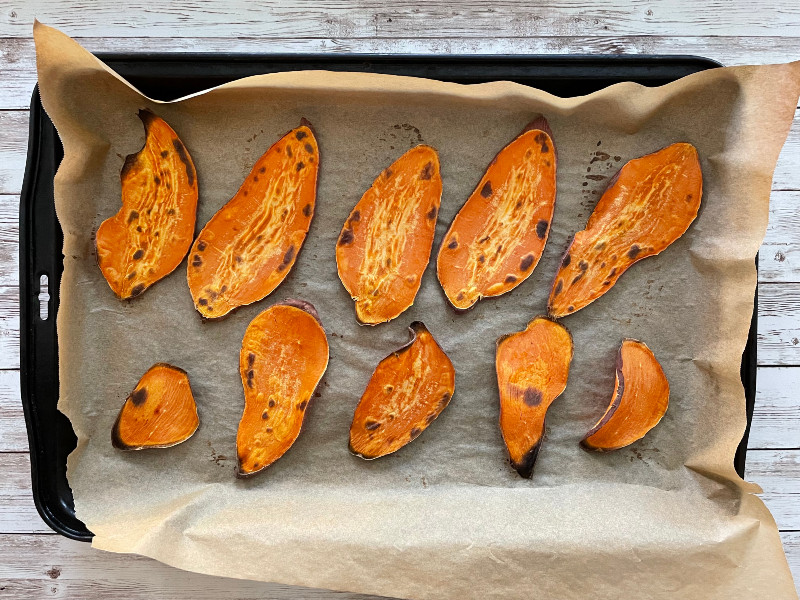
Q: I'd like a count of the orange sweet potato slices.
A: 10